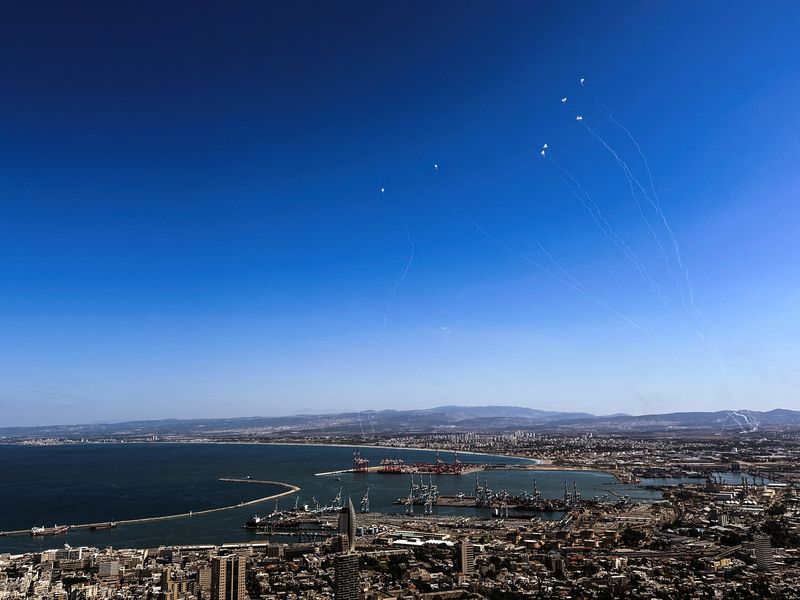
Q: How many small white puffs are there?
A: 7